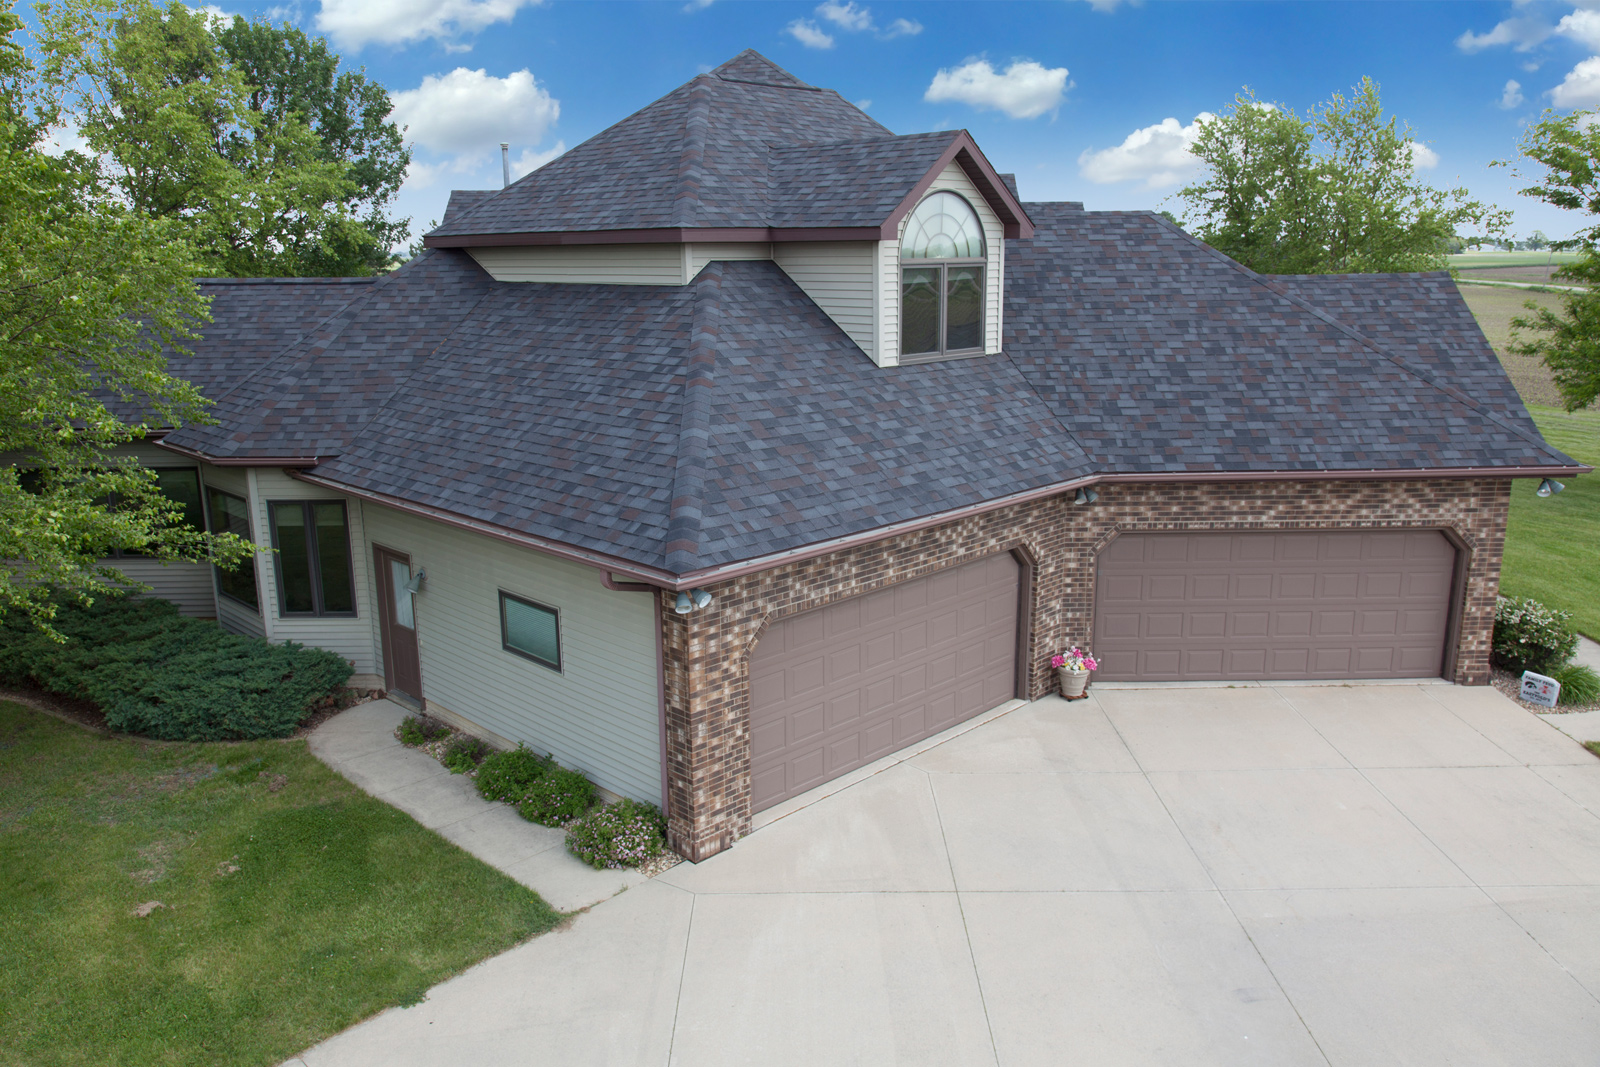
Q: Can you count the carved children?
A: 0